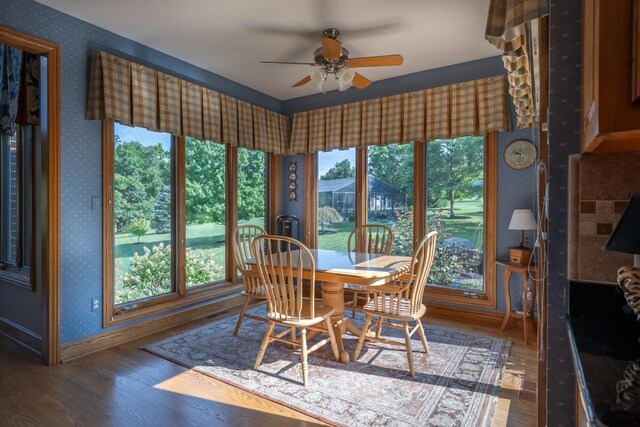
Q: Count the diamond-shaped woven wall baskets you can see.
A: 0